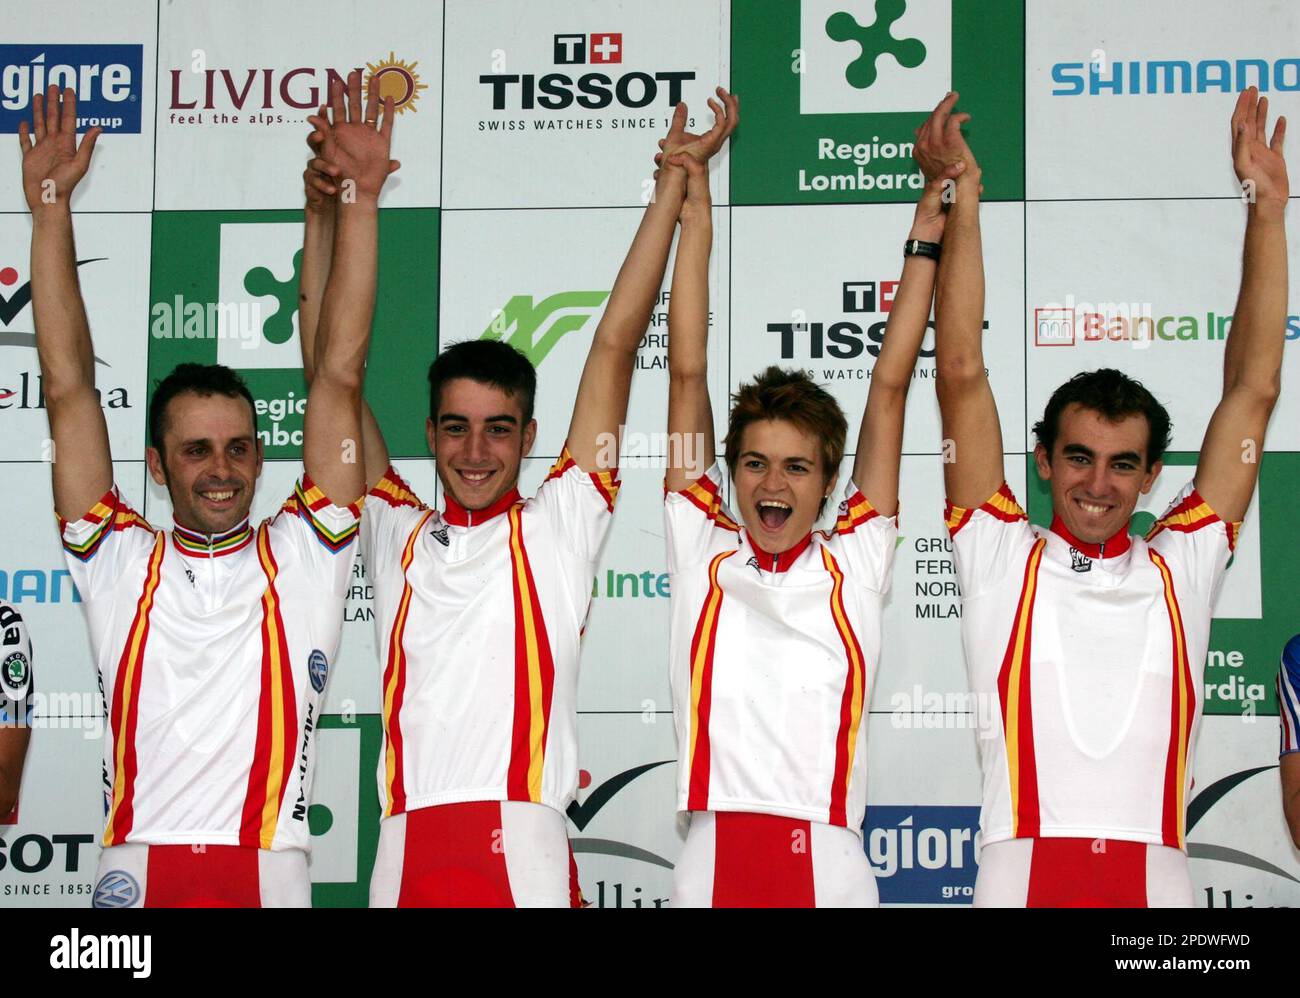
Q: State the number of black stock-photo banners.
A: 1